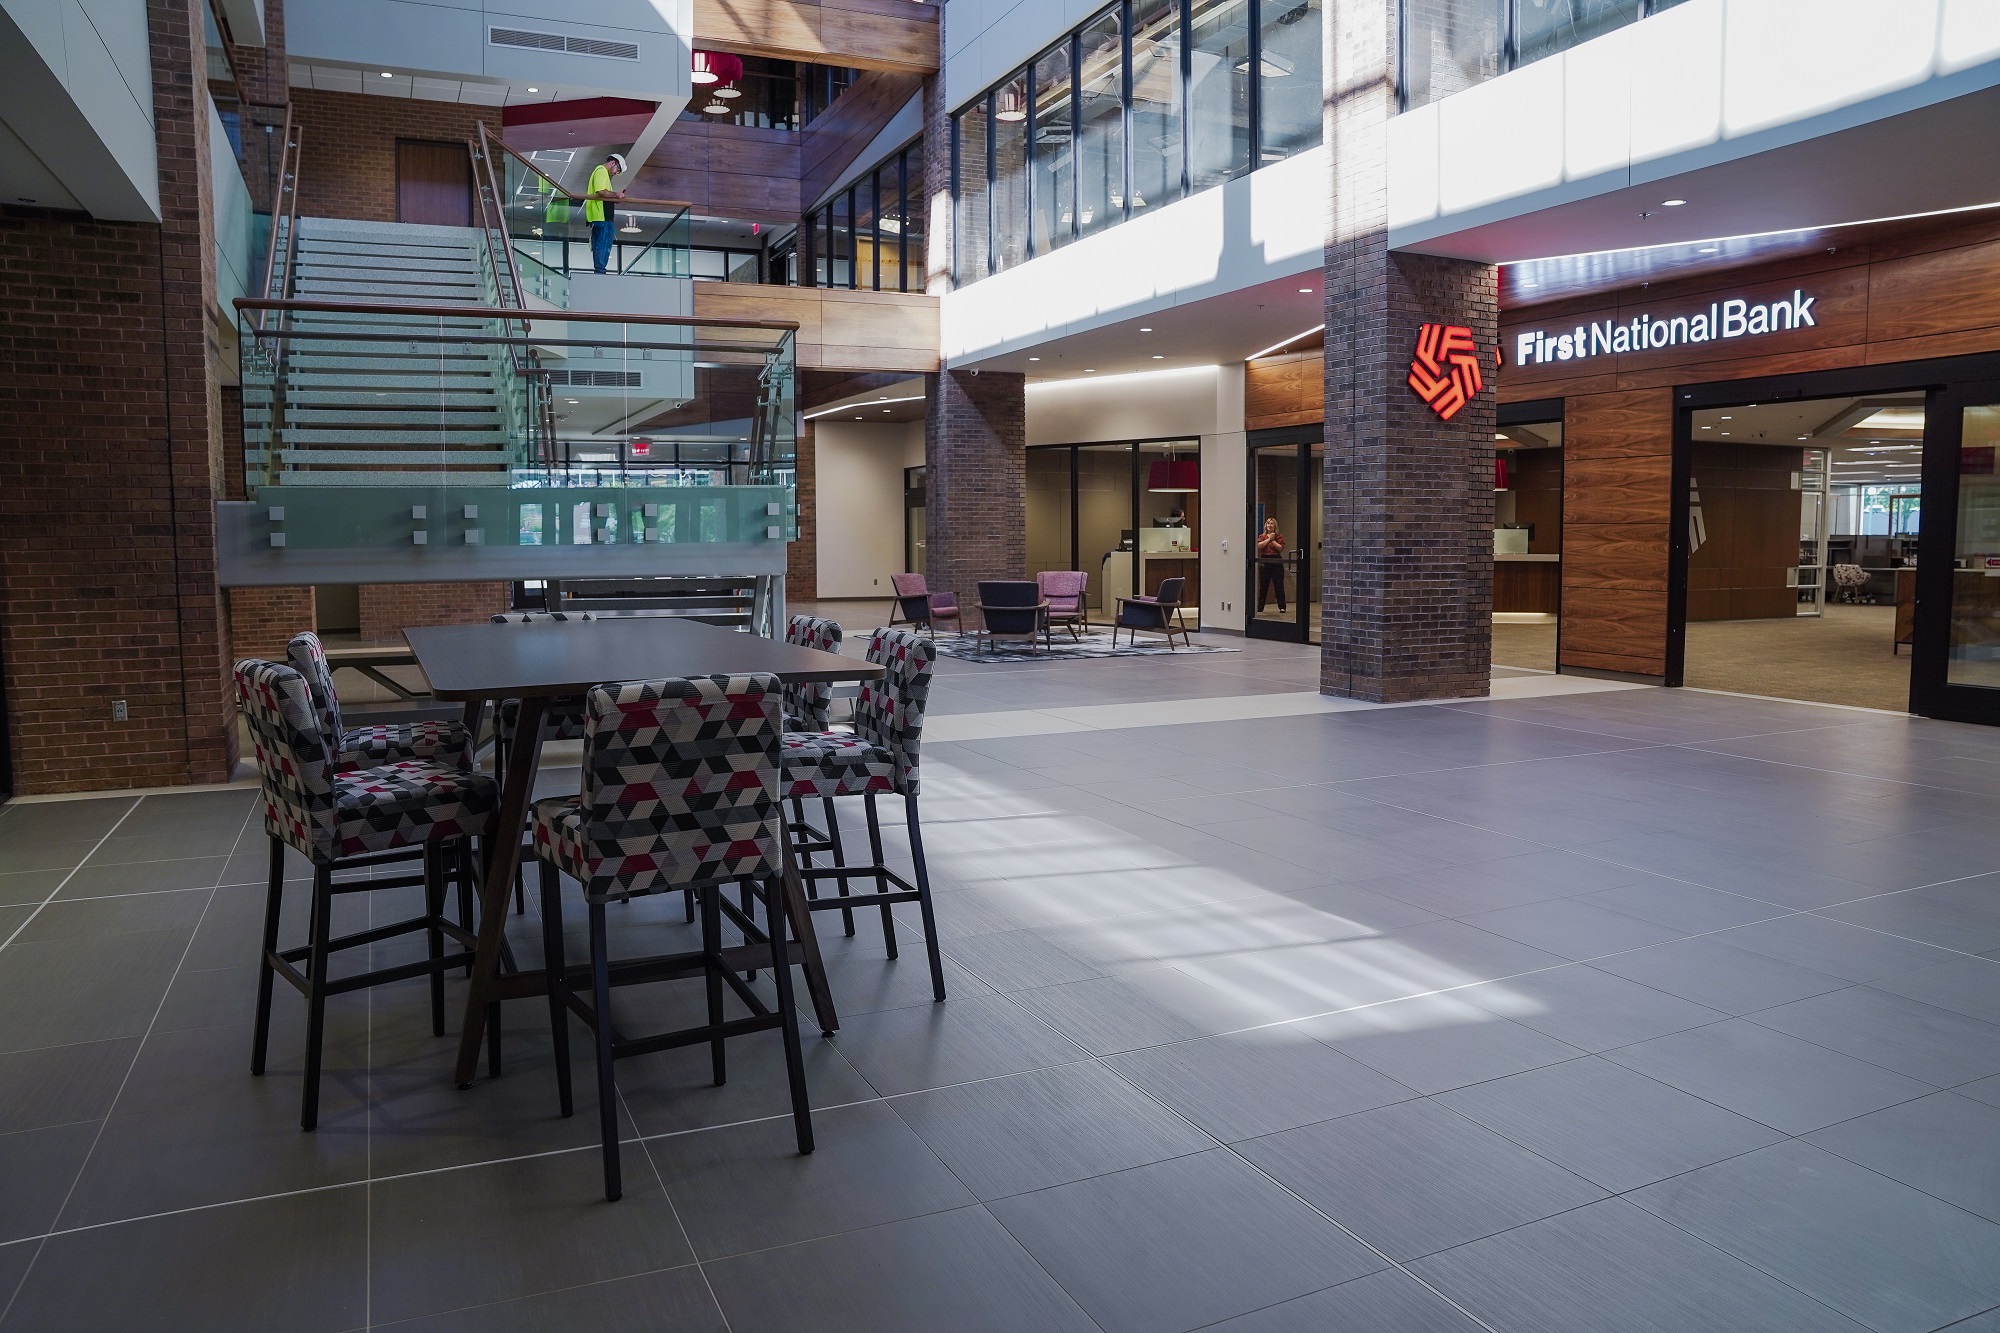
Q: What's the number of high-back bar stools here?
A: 6